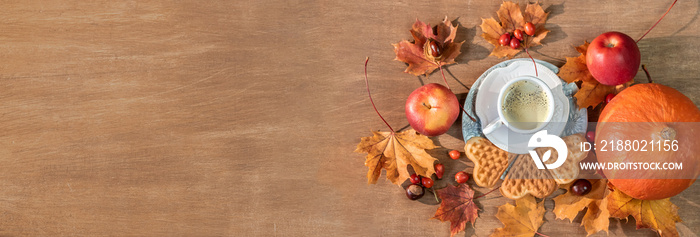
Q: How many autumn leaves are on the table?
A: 8